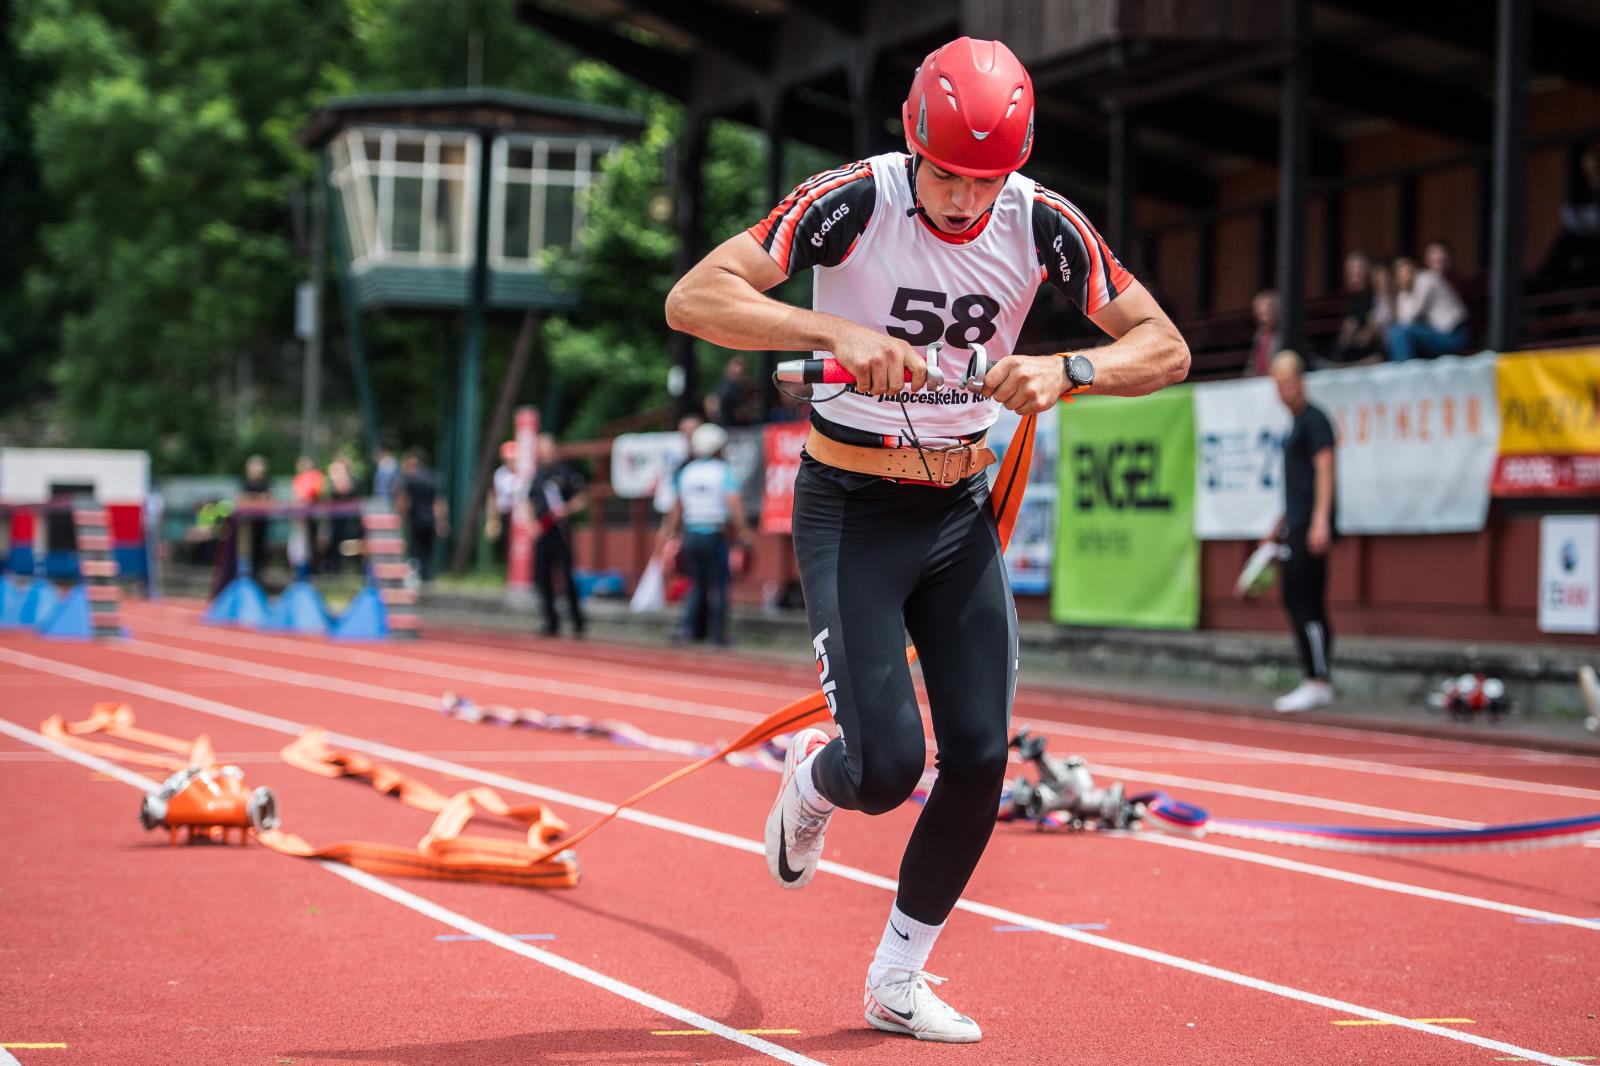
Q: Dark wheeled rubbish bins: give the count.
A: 0